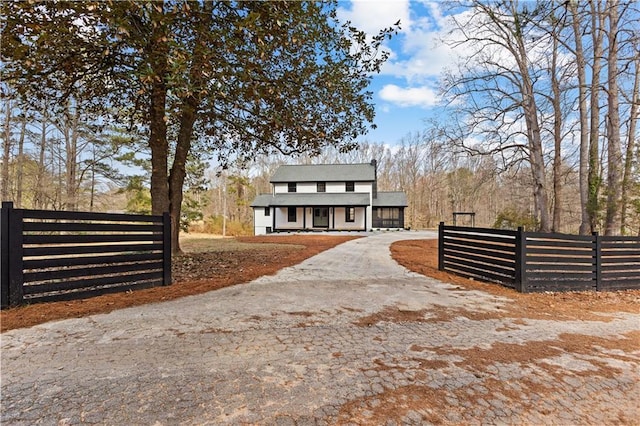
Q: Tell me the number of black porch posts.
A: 4